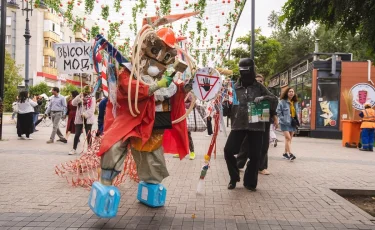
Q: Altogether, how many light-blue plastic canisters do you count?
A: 2